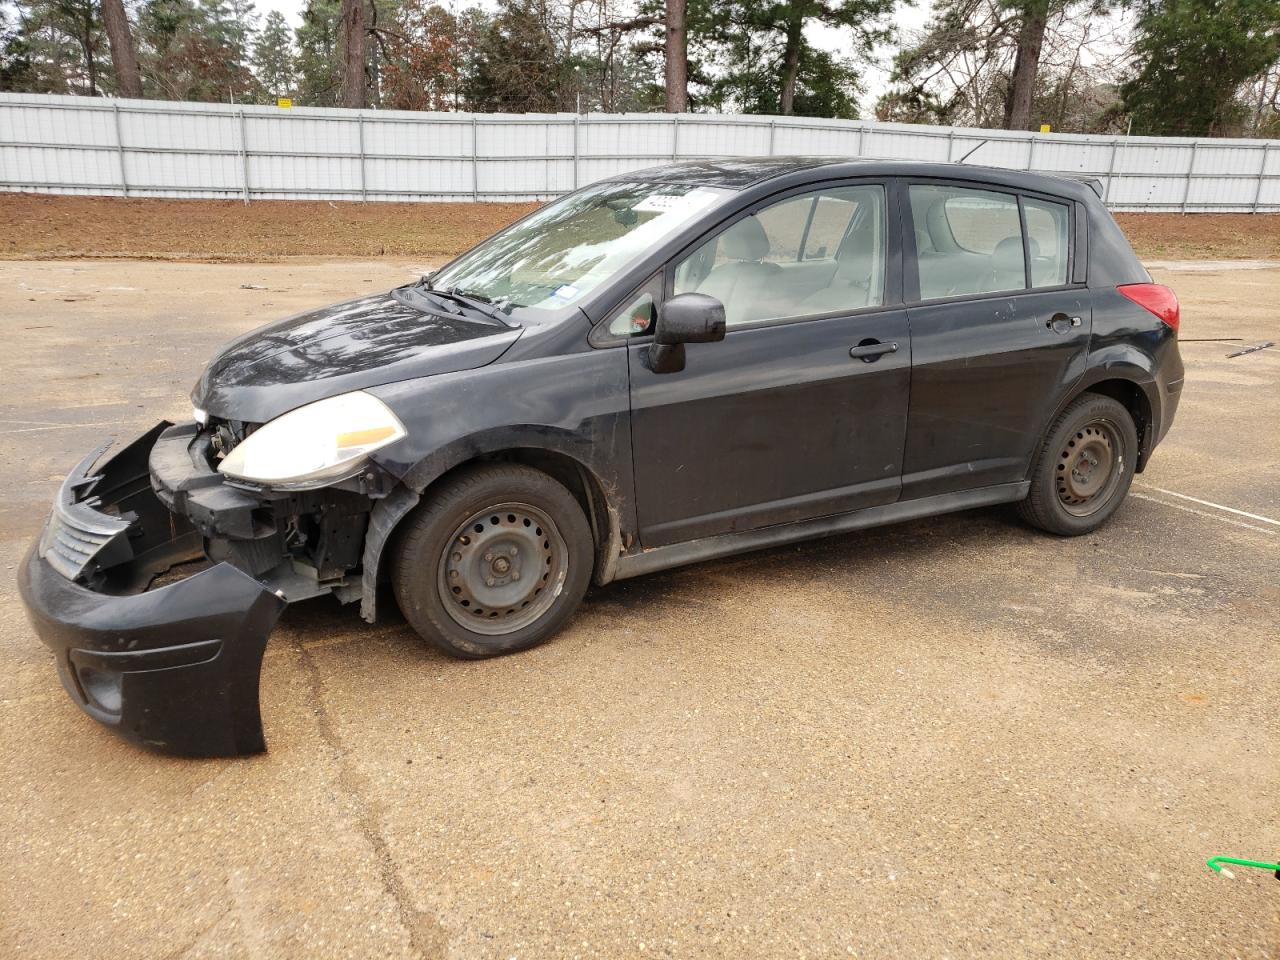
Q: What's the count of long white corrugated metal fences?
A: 1